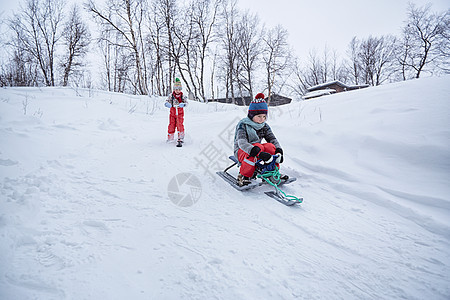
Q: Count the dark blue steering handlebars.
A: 1